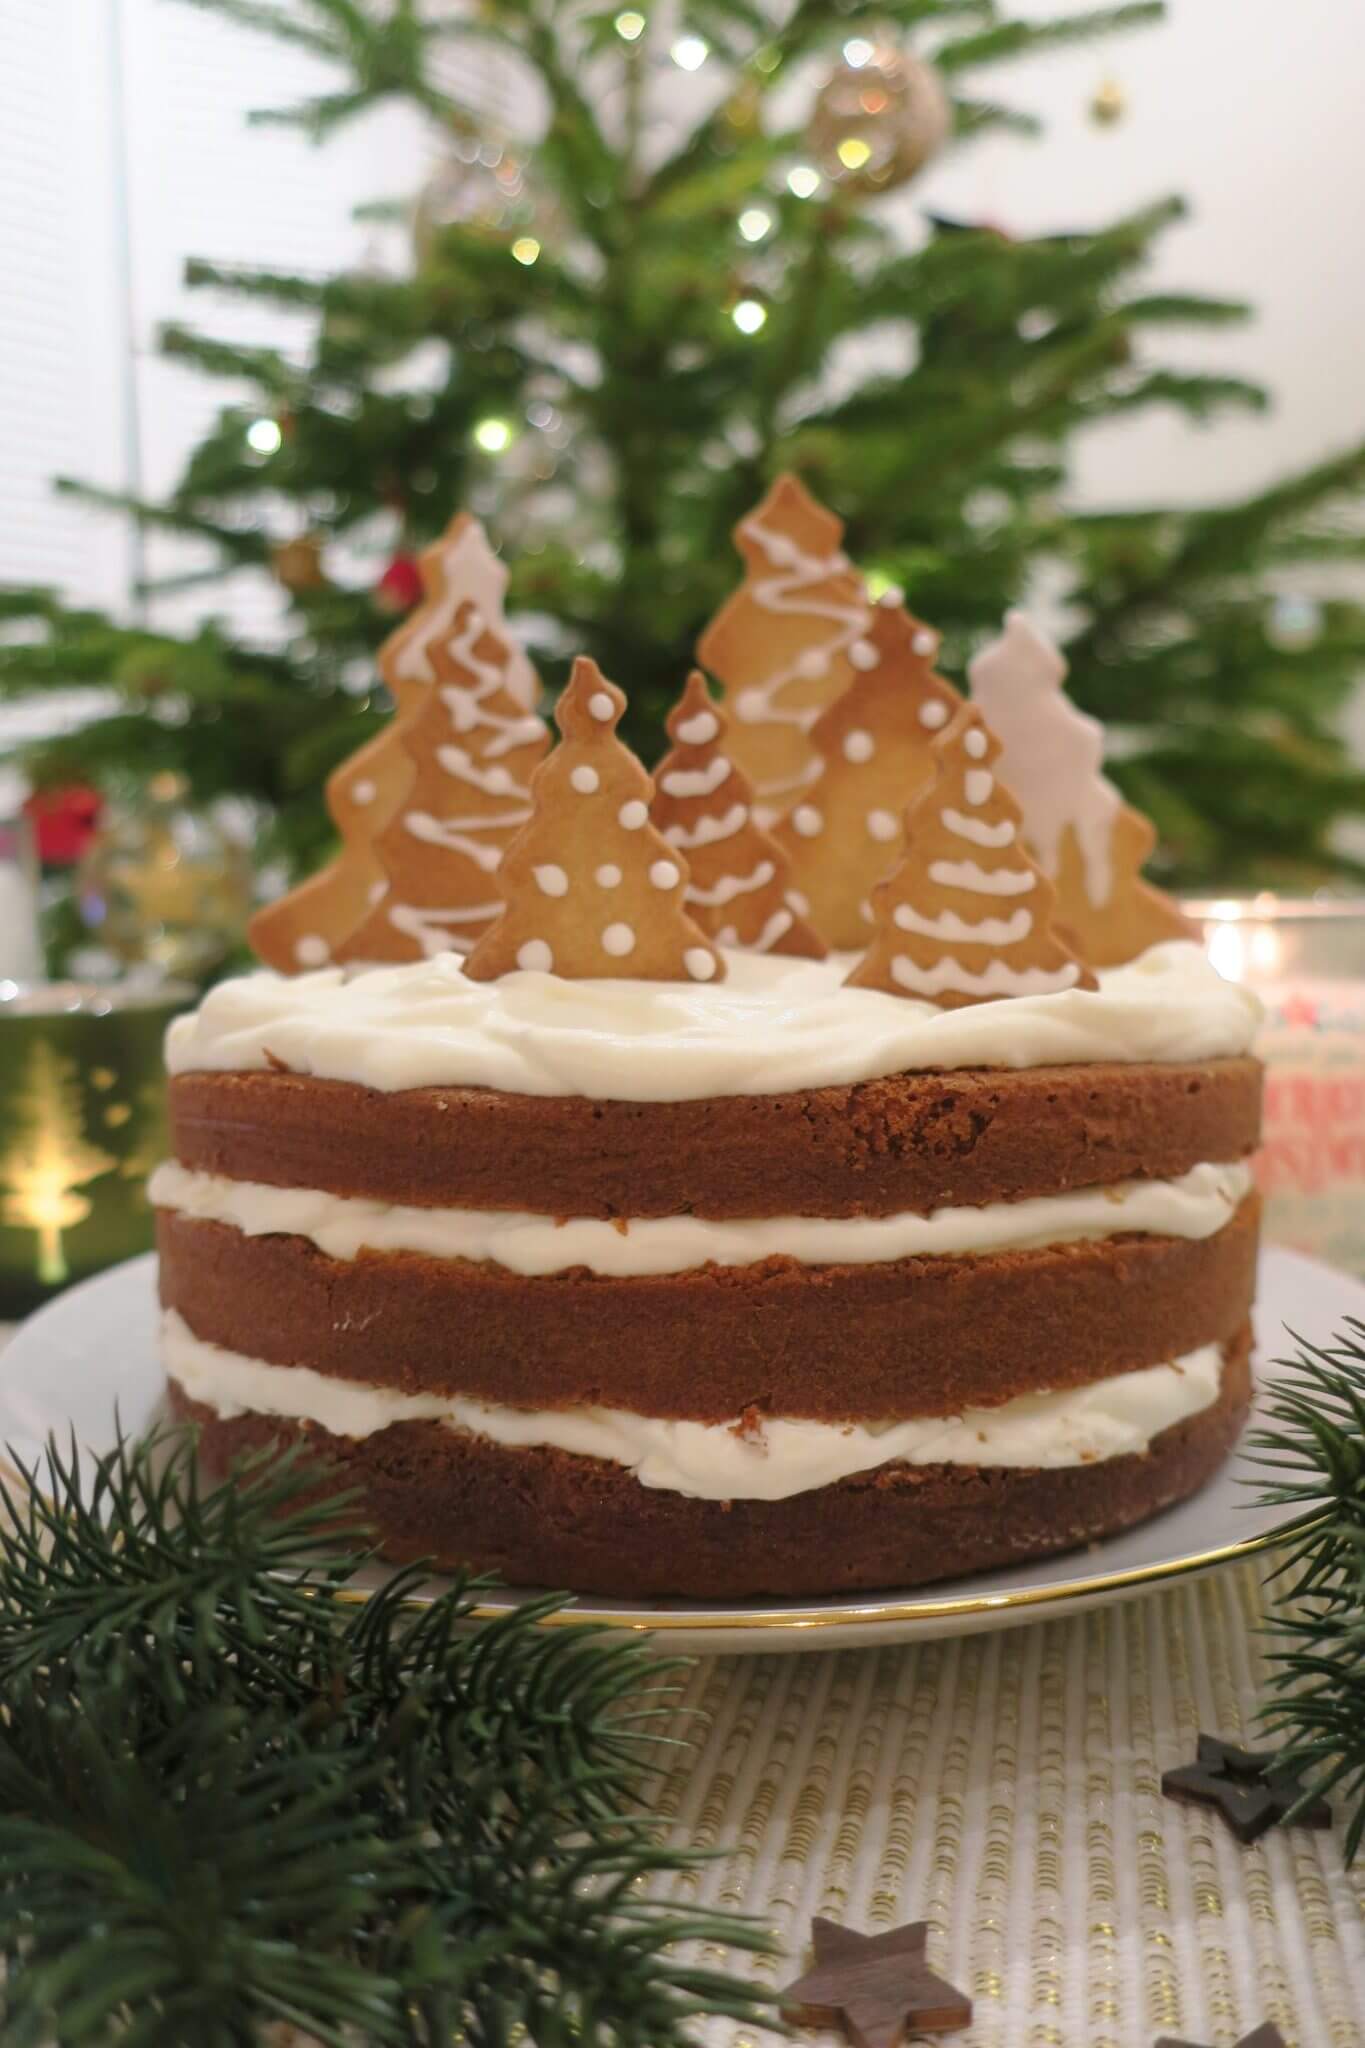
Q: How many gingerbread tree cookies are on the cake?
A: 8